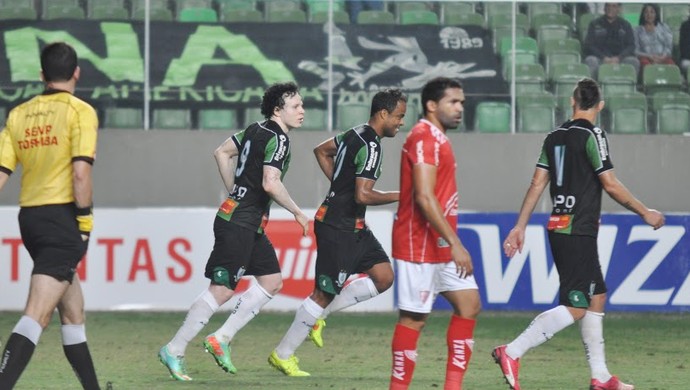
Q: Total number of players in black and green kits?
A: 3